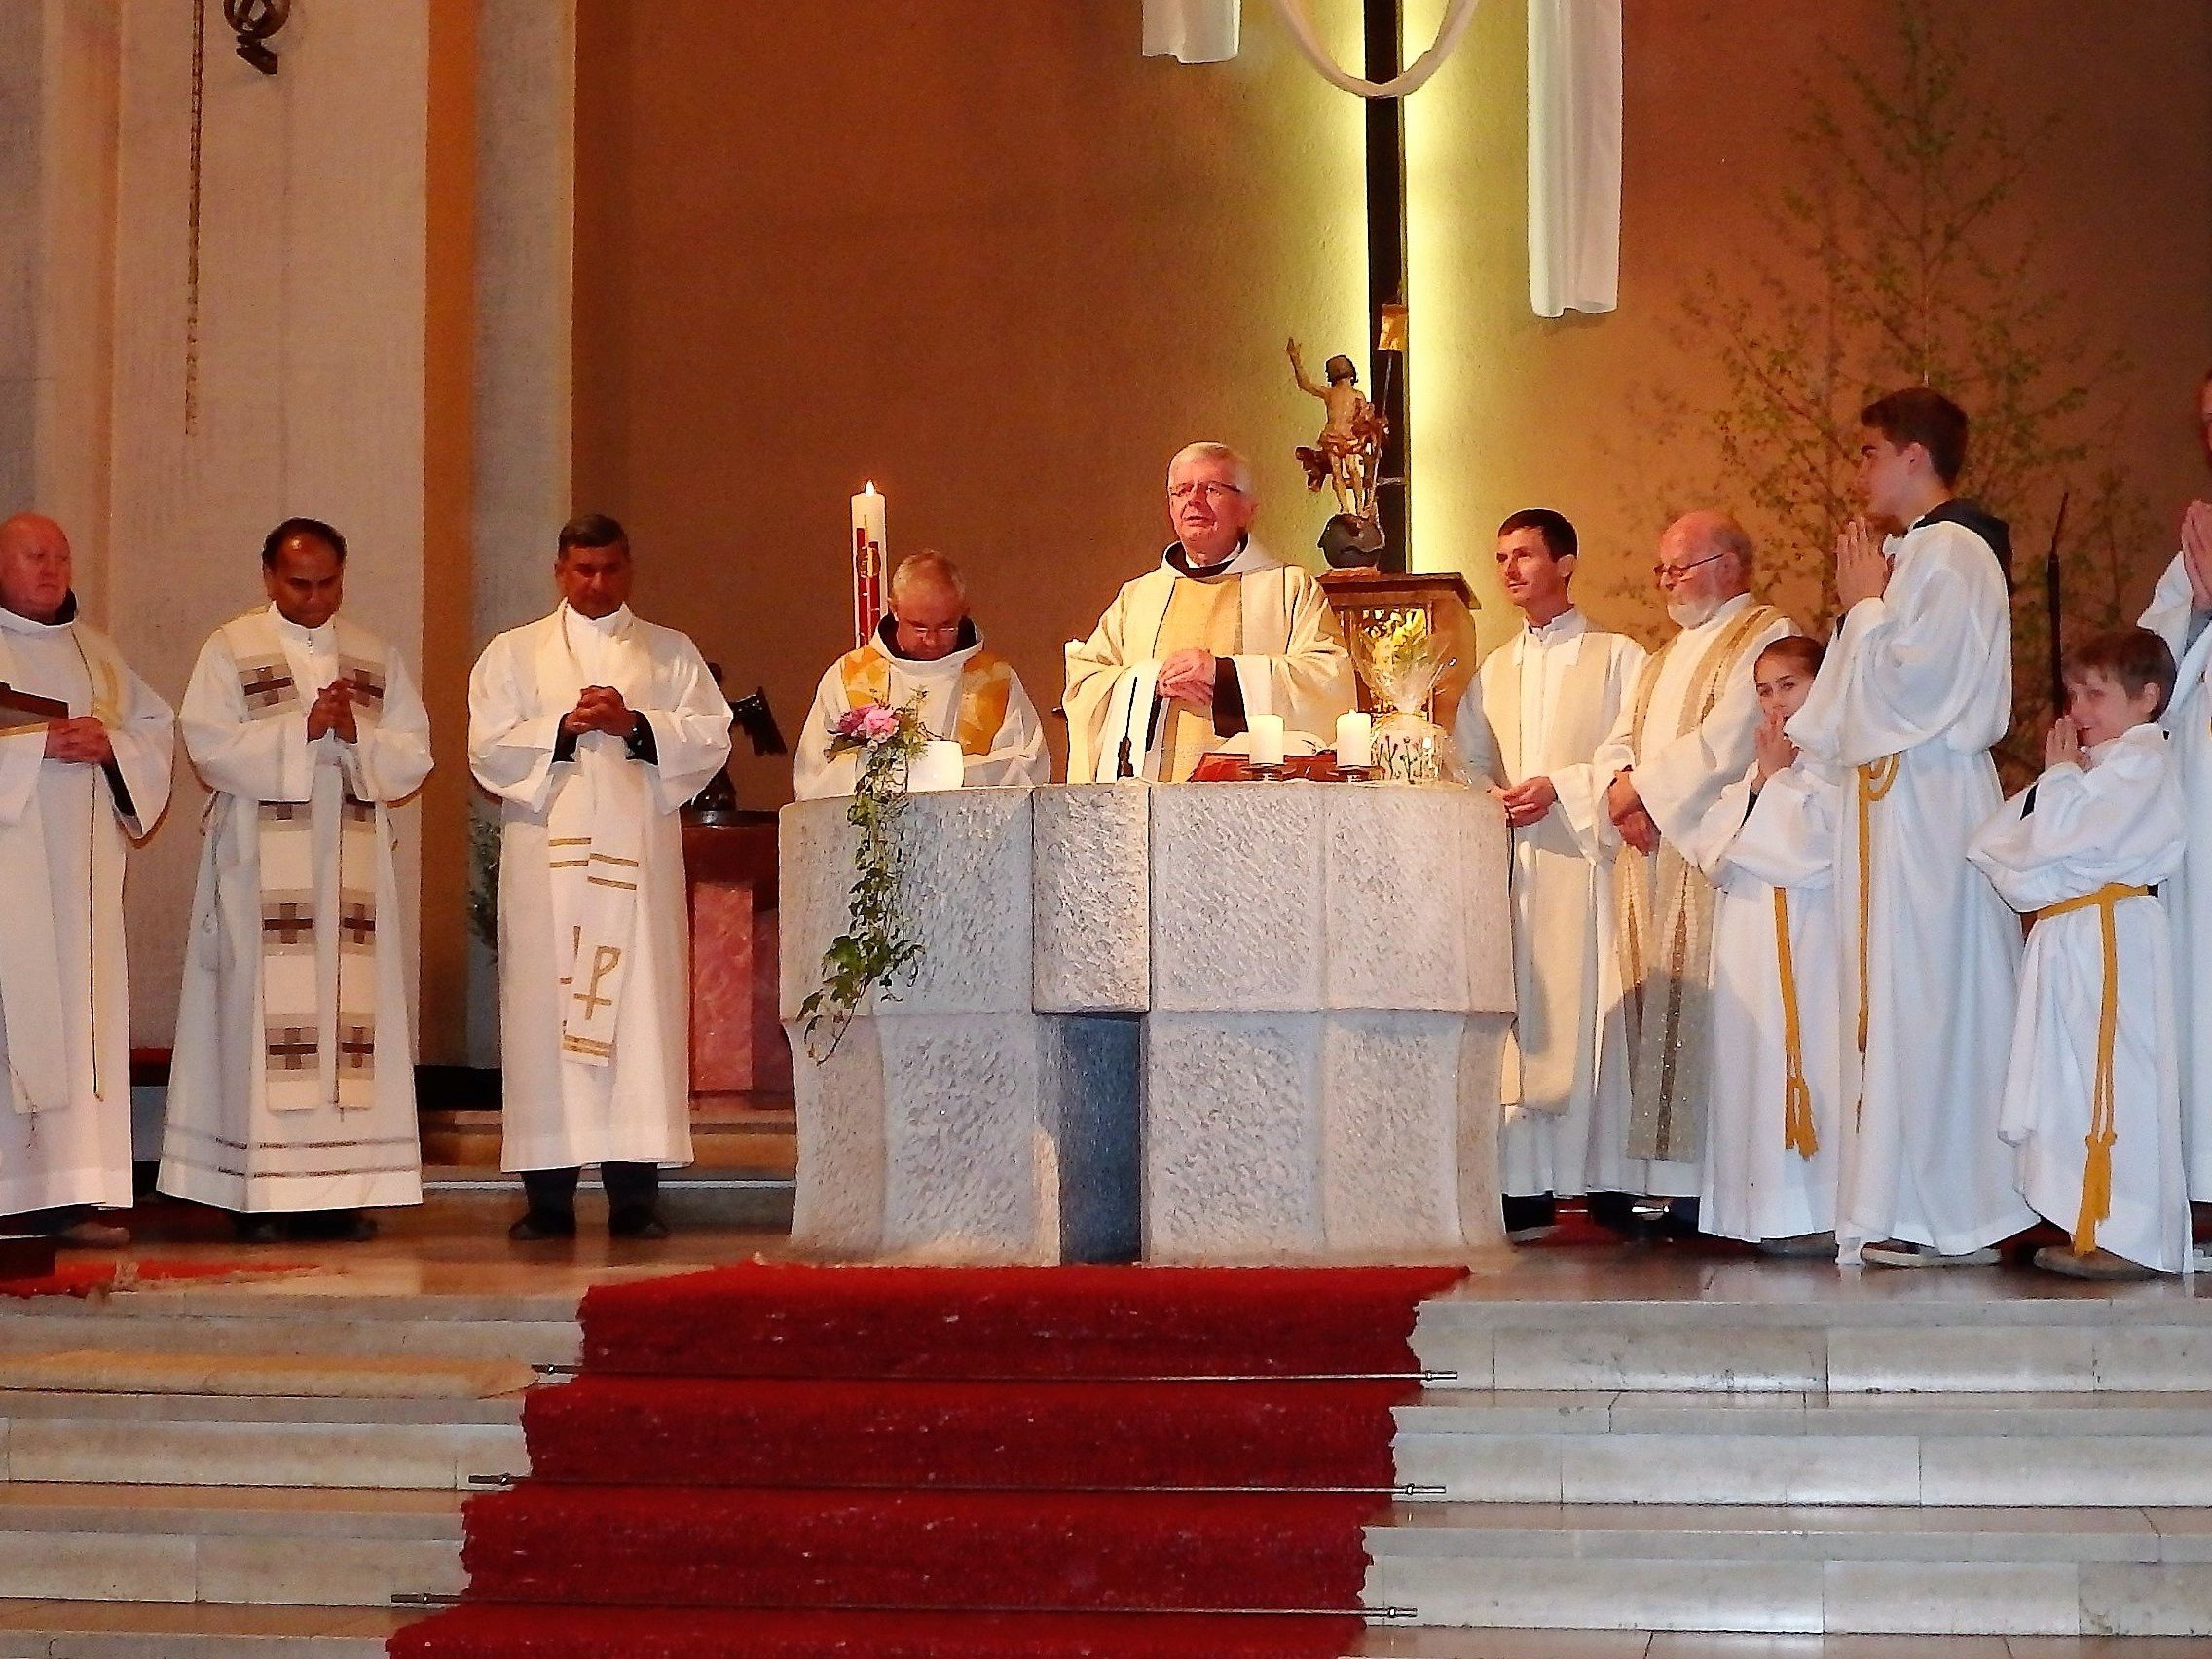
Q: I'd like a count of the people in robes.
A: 11